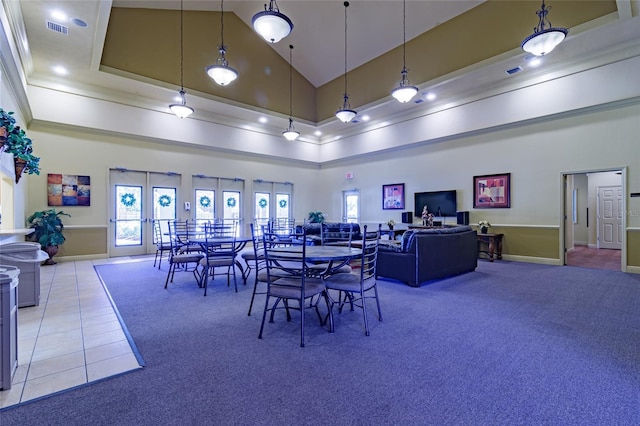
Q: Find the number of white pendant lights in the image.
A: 7